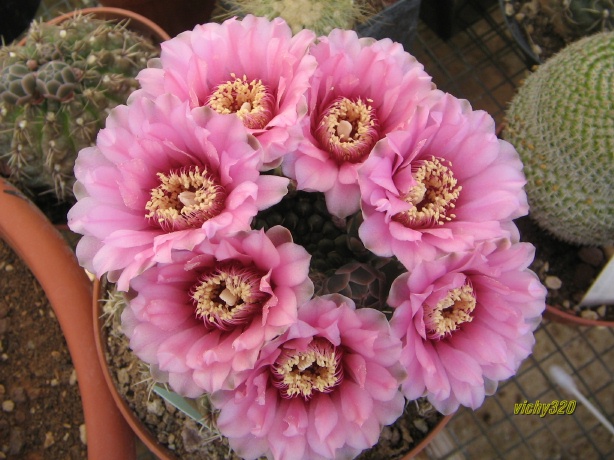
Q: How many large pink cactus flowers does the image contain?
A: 7